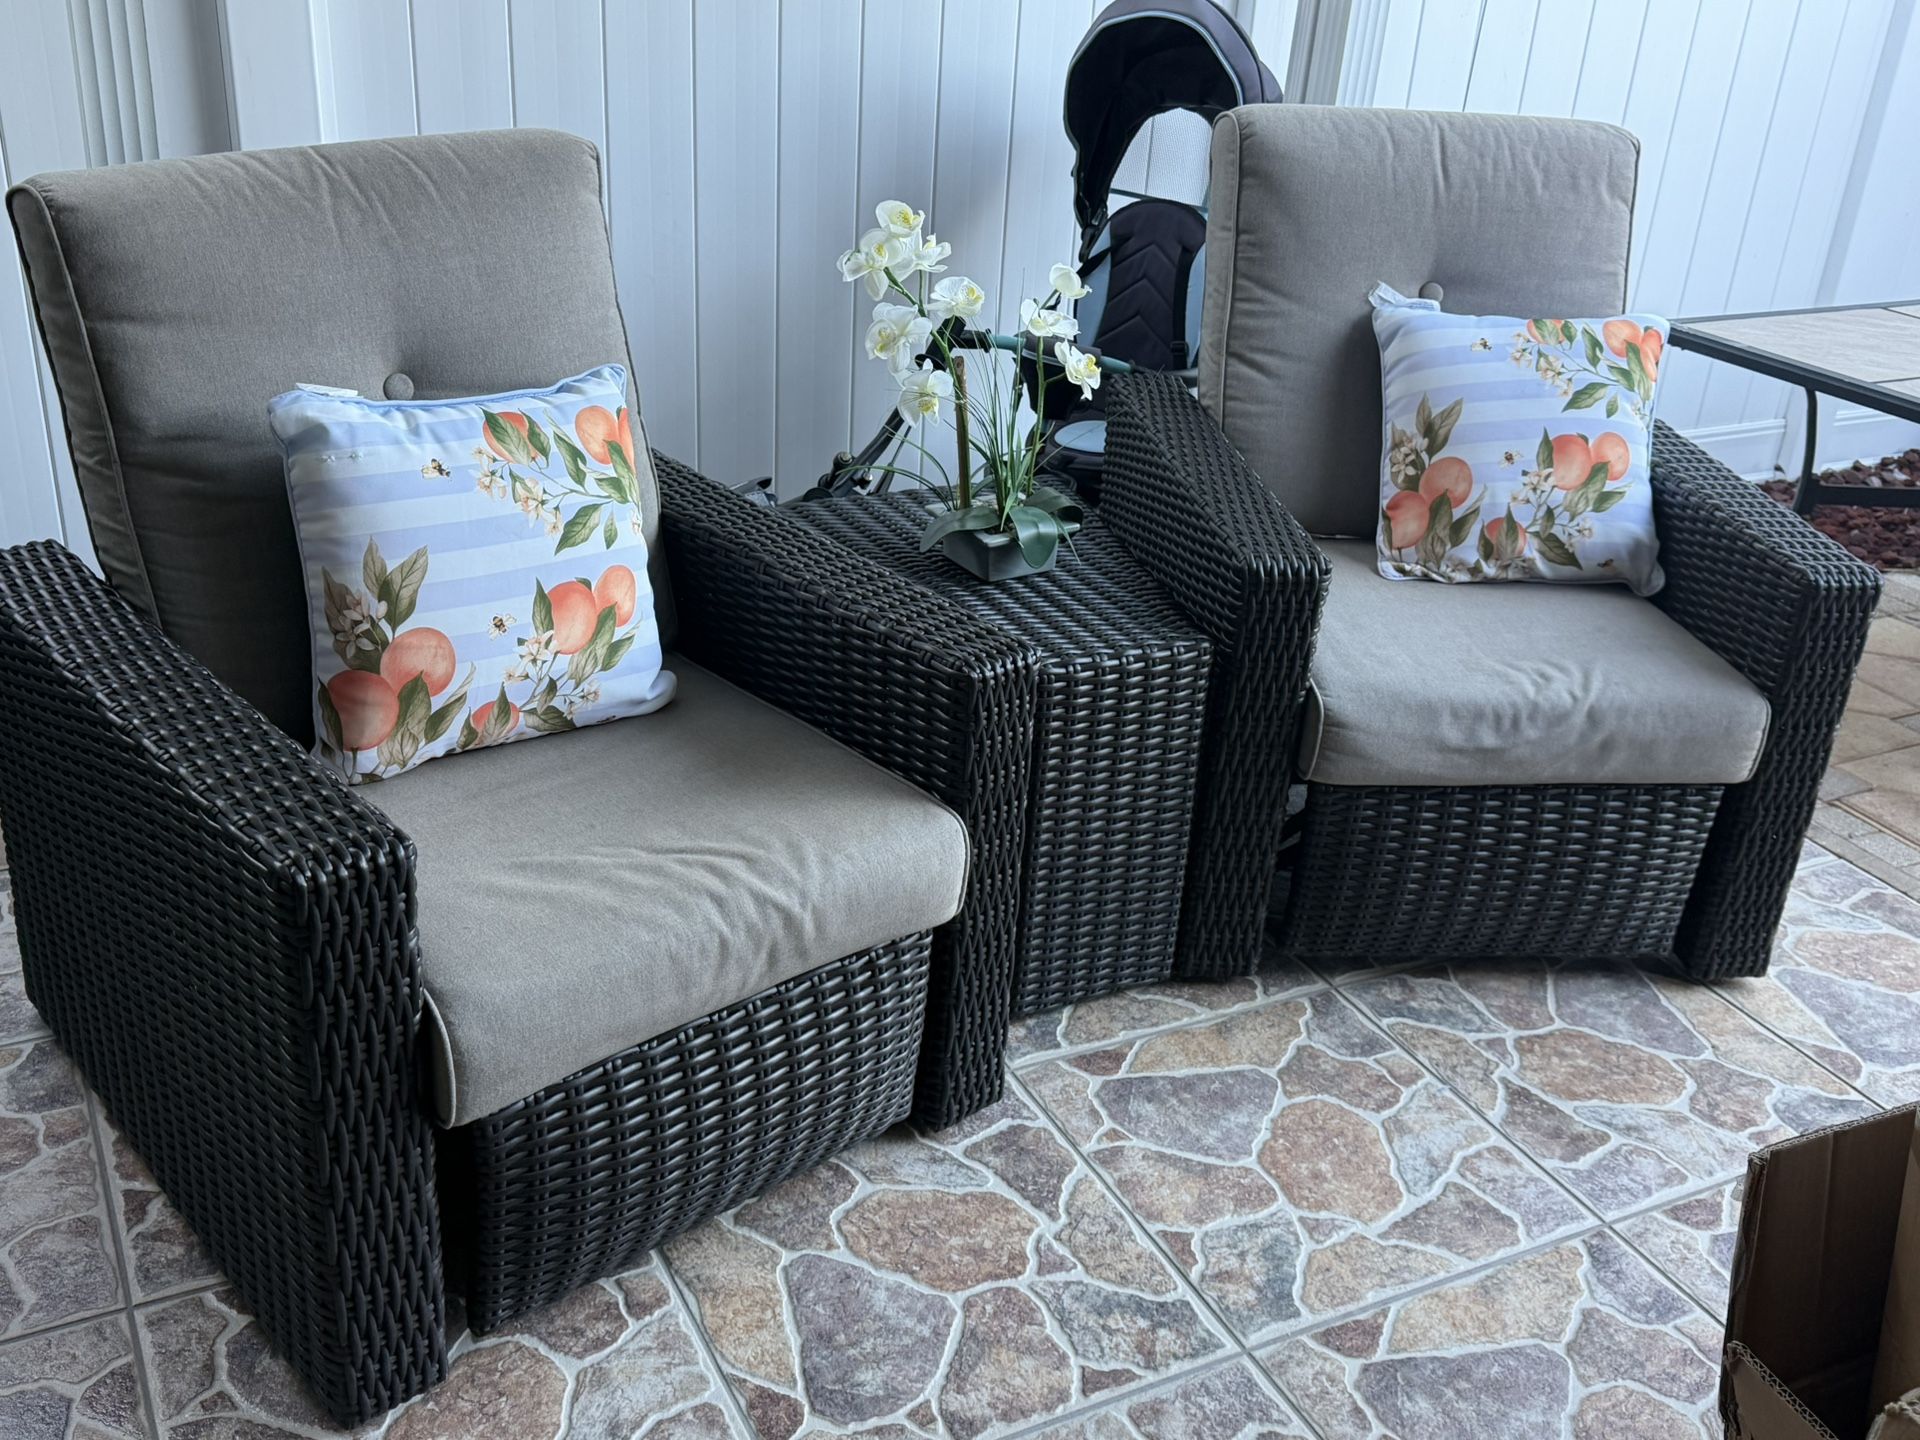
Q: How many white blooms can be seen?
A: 9